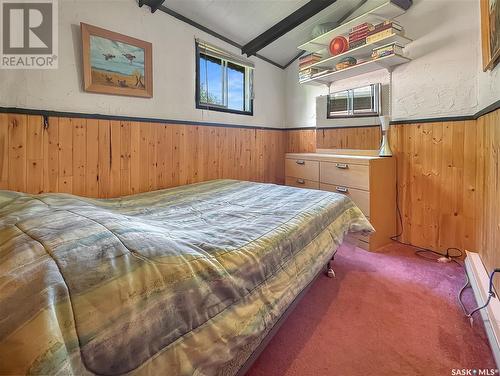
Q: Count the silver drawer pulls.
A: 4